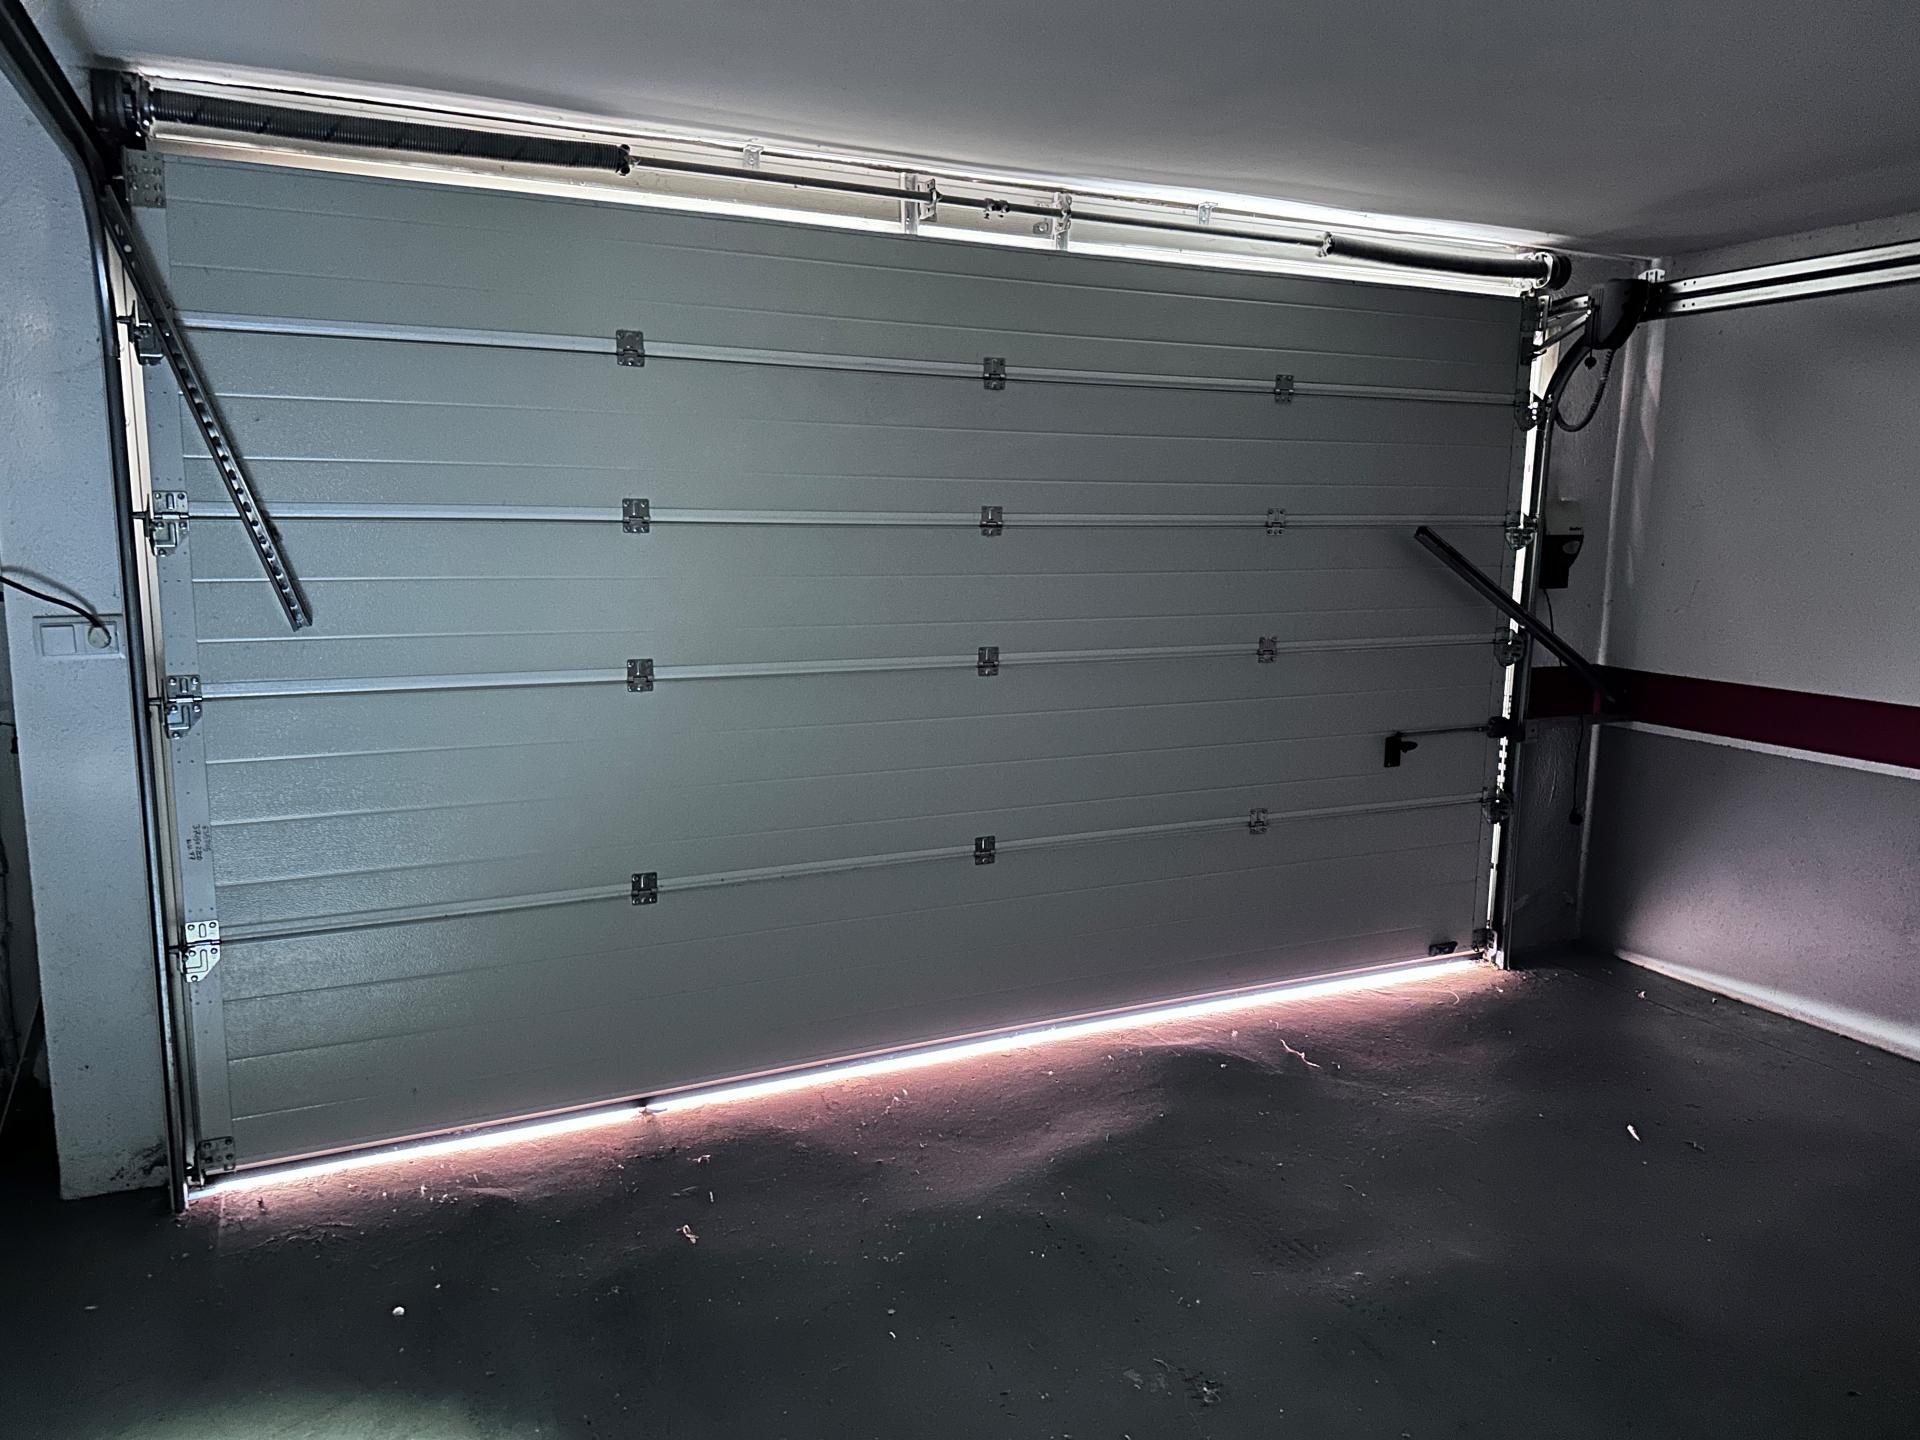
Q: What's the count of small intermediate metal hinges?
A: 12